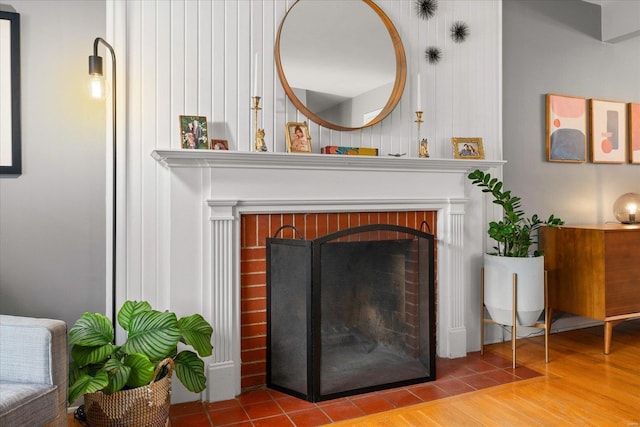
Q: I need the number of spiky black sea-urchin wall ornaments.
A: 3